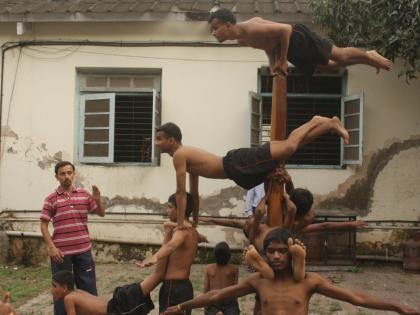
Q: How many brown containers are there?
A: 1